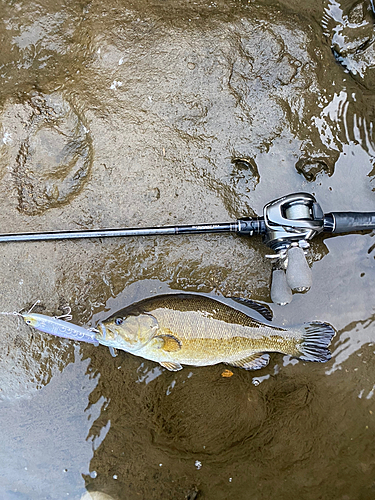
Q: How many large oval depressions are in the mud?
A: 1